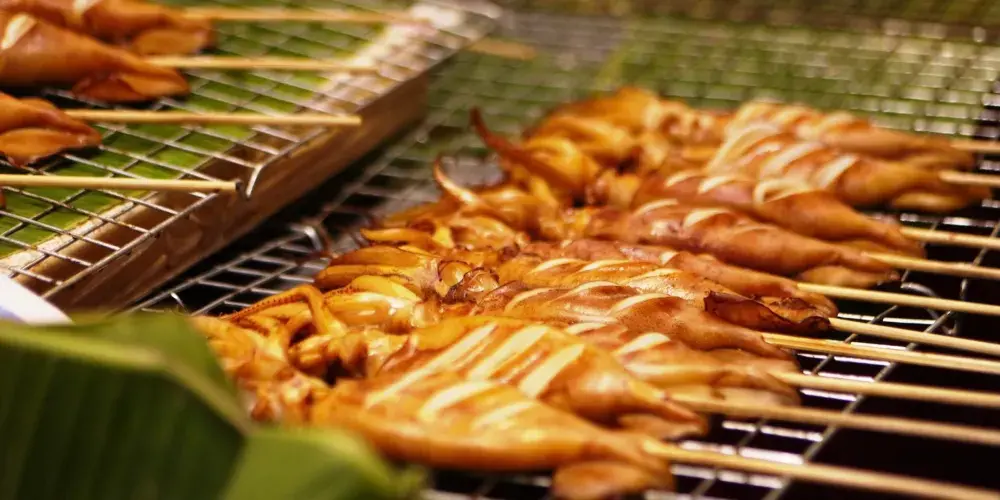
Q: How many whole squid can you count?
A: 10